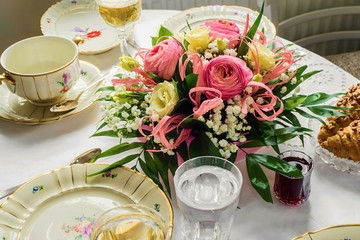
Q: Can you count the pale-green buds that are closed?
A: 4